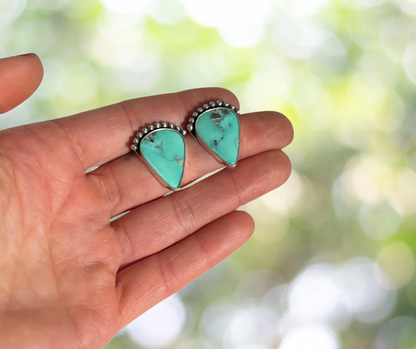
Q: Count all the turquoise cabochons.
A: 2